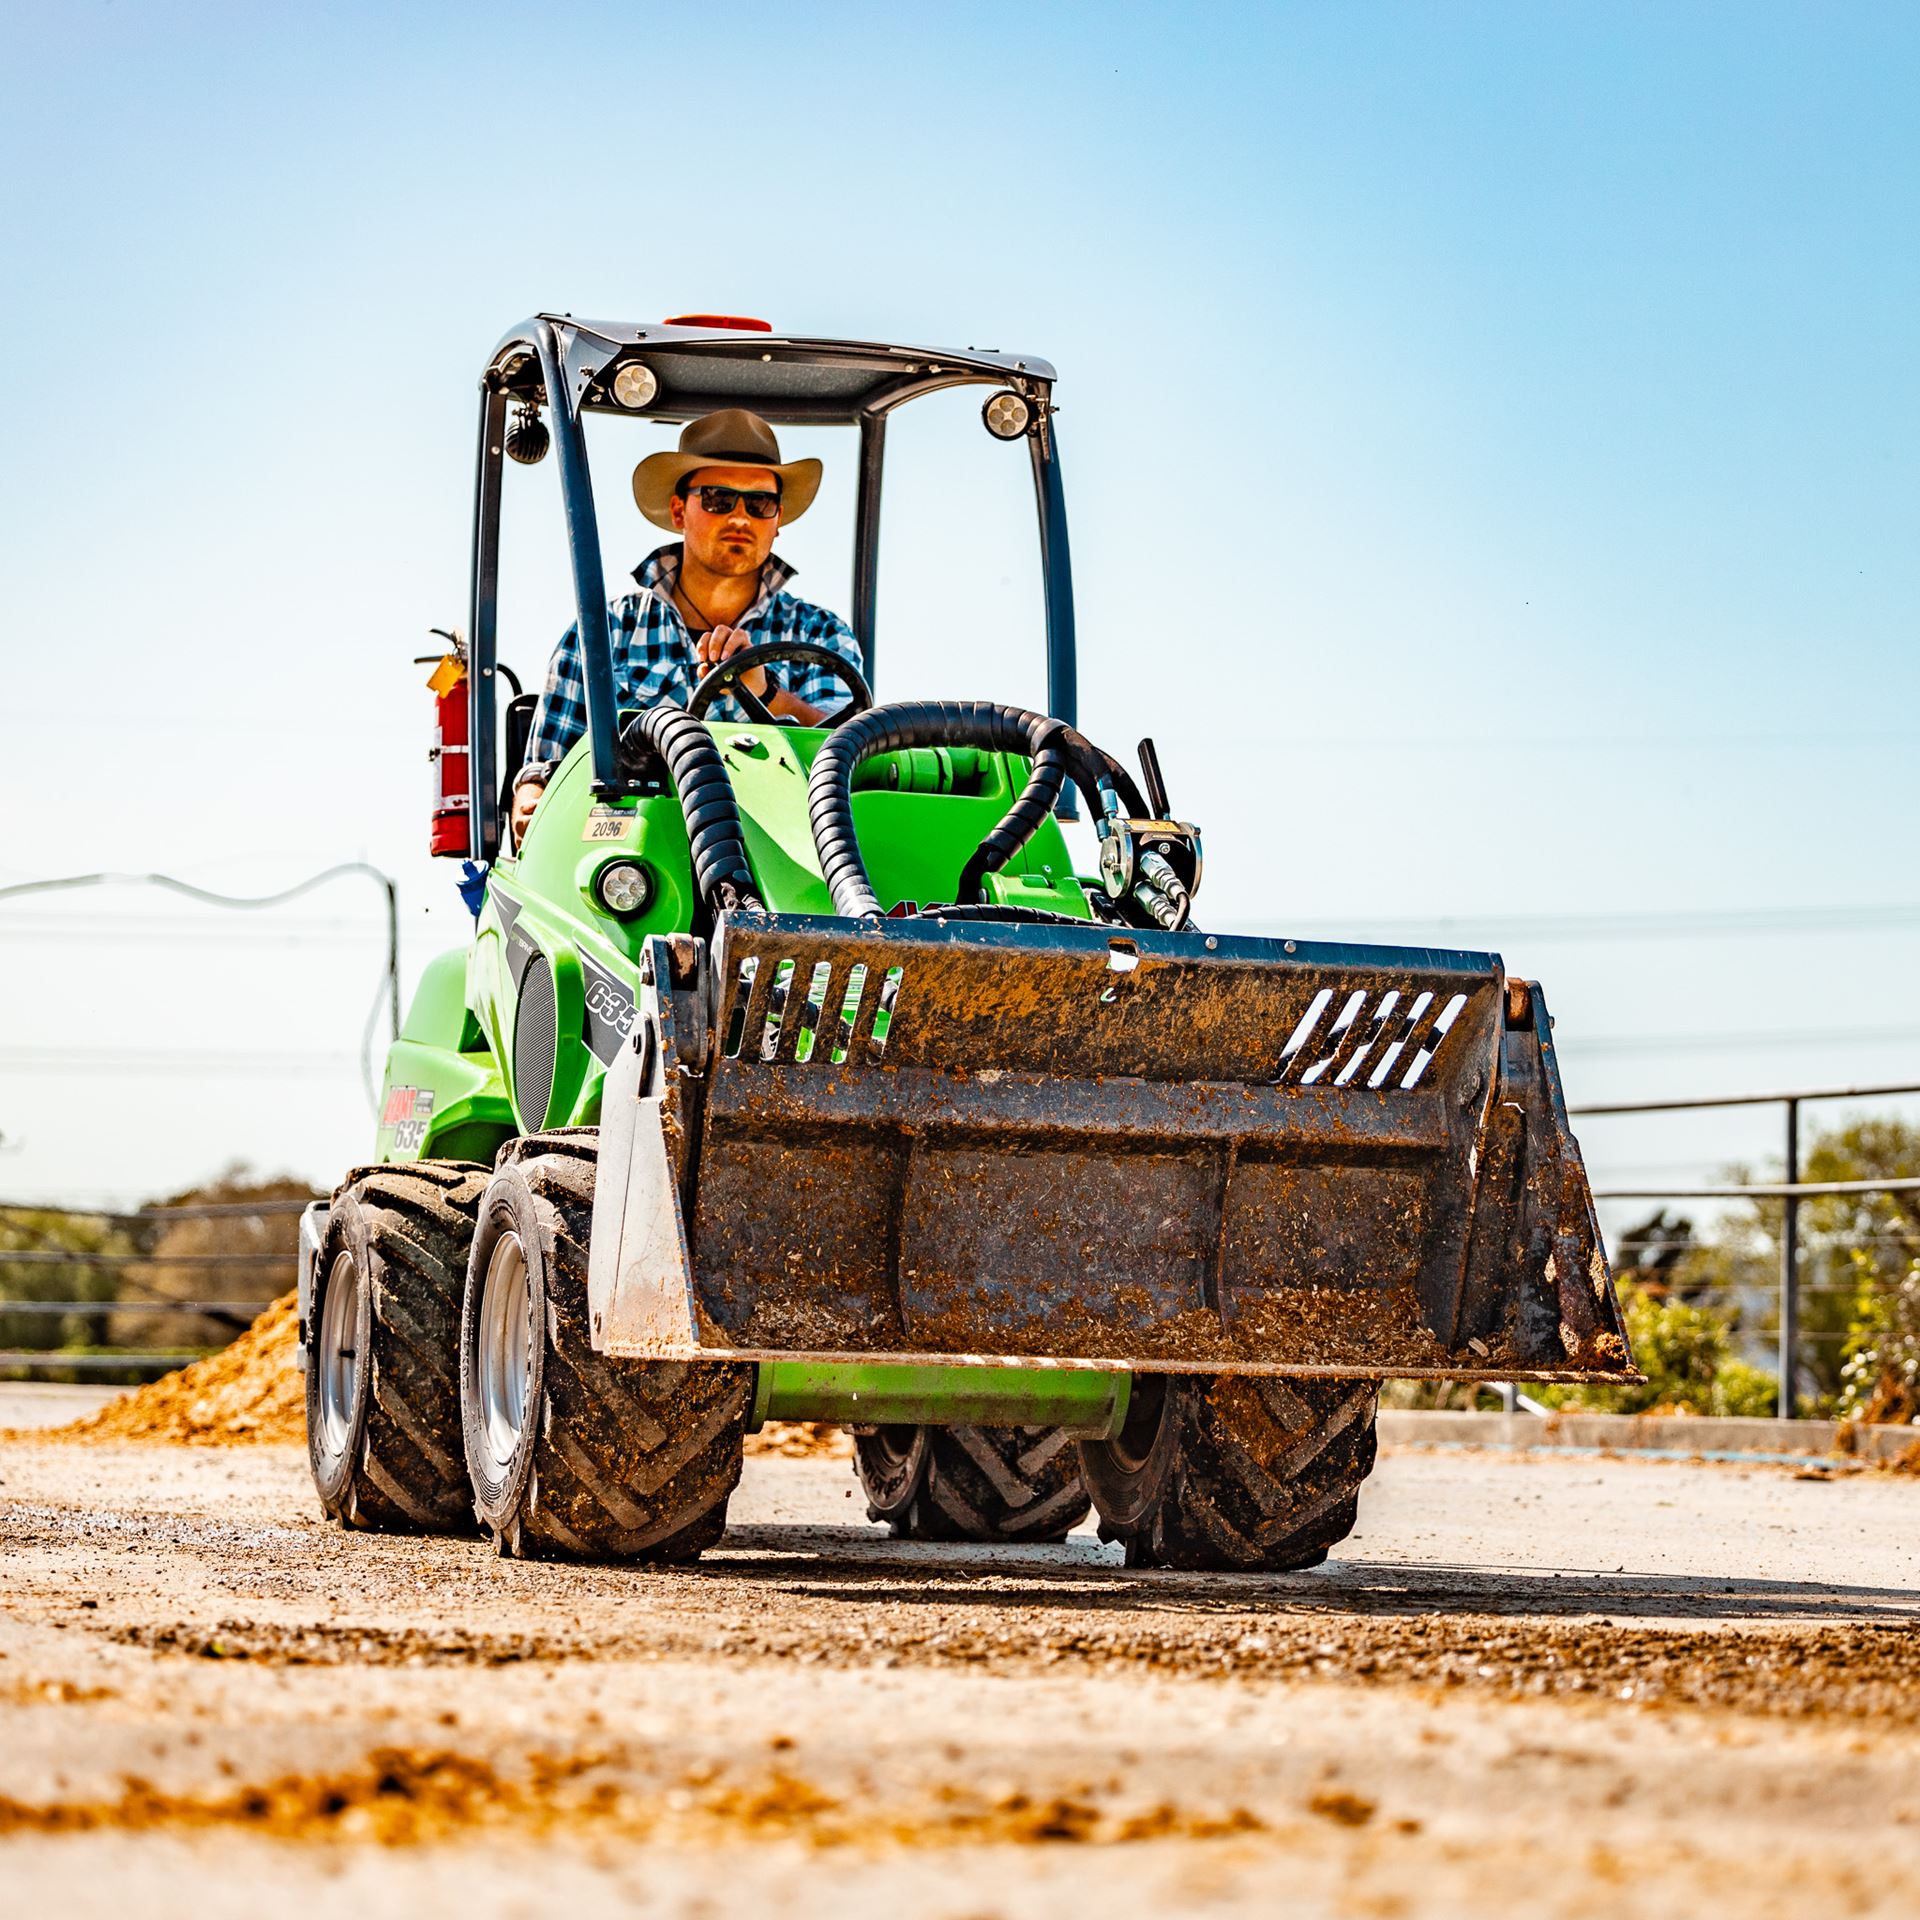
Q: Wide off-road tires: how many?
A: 4